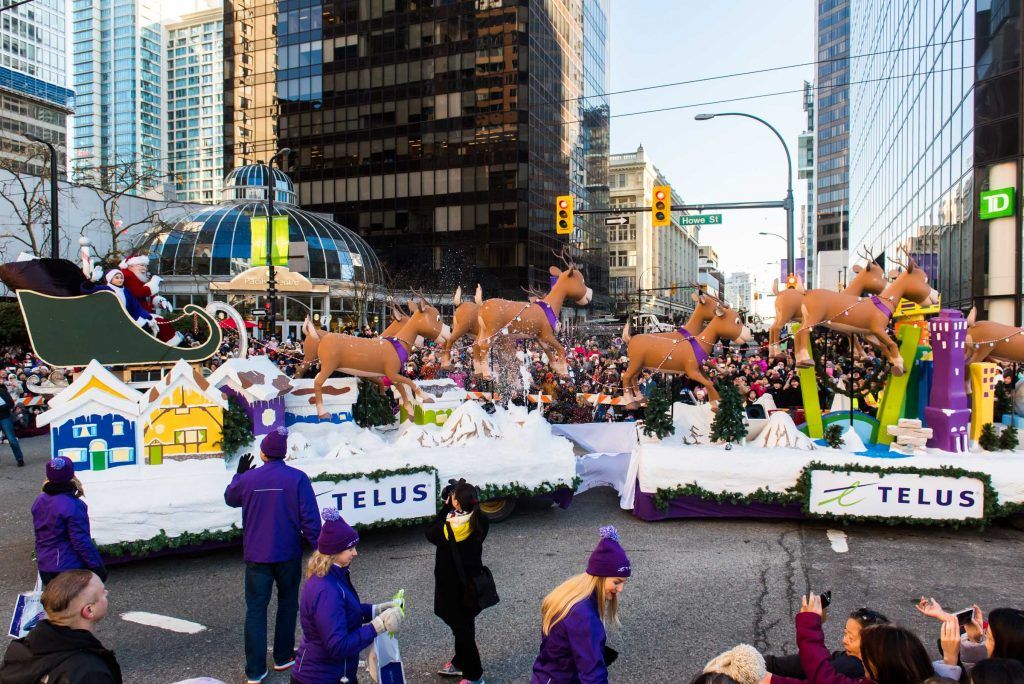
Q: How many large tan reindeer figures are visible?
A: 9